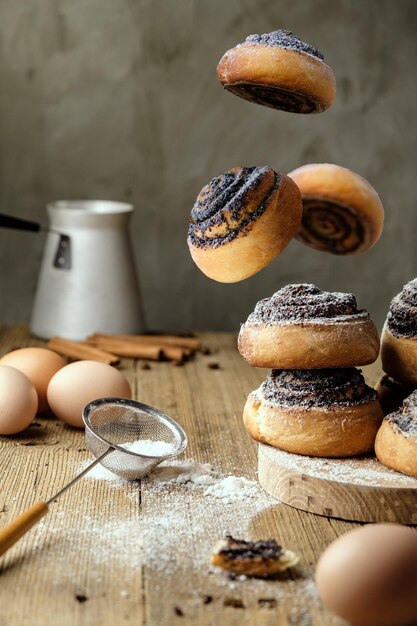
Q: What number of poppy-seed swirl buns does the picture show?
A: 8